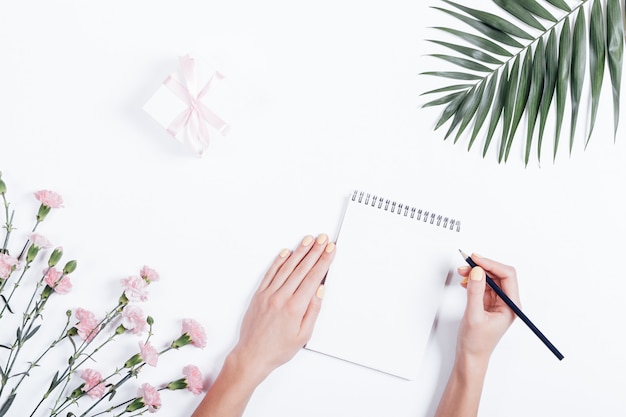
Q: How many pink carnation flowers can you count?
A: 13